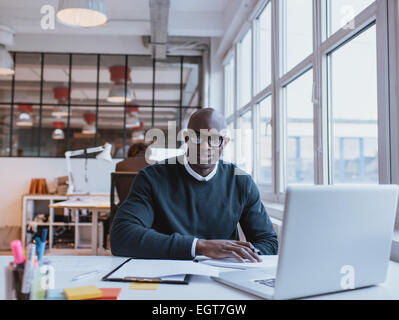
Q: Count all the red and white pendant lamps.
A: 7